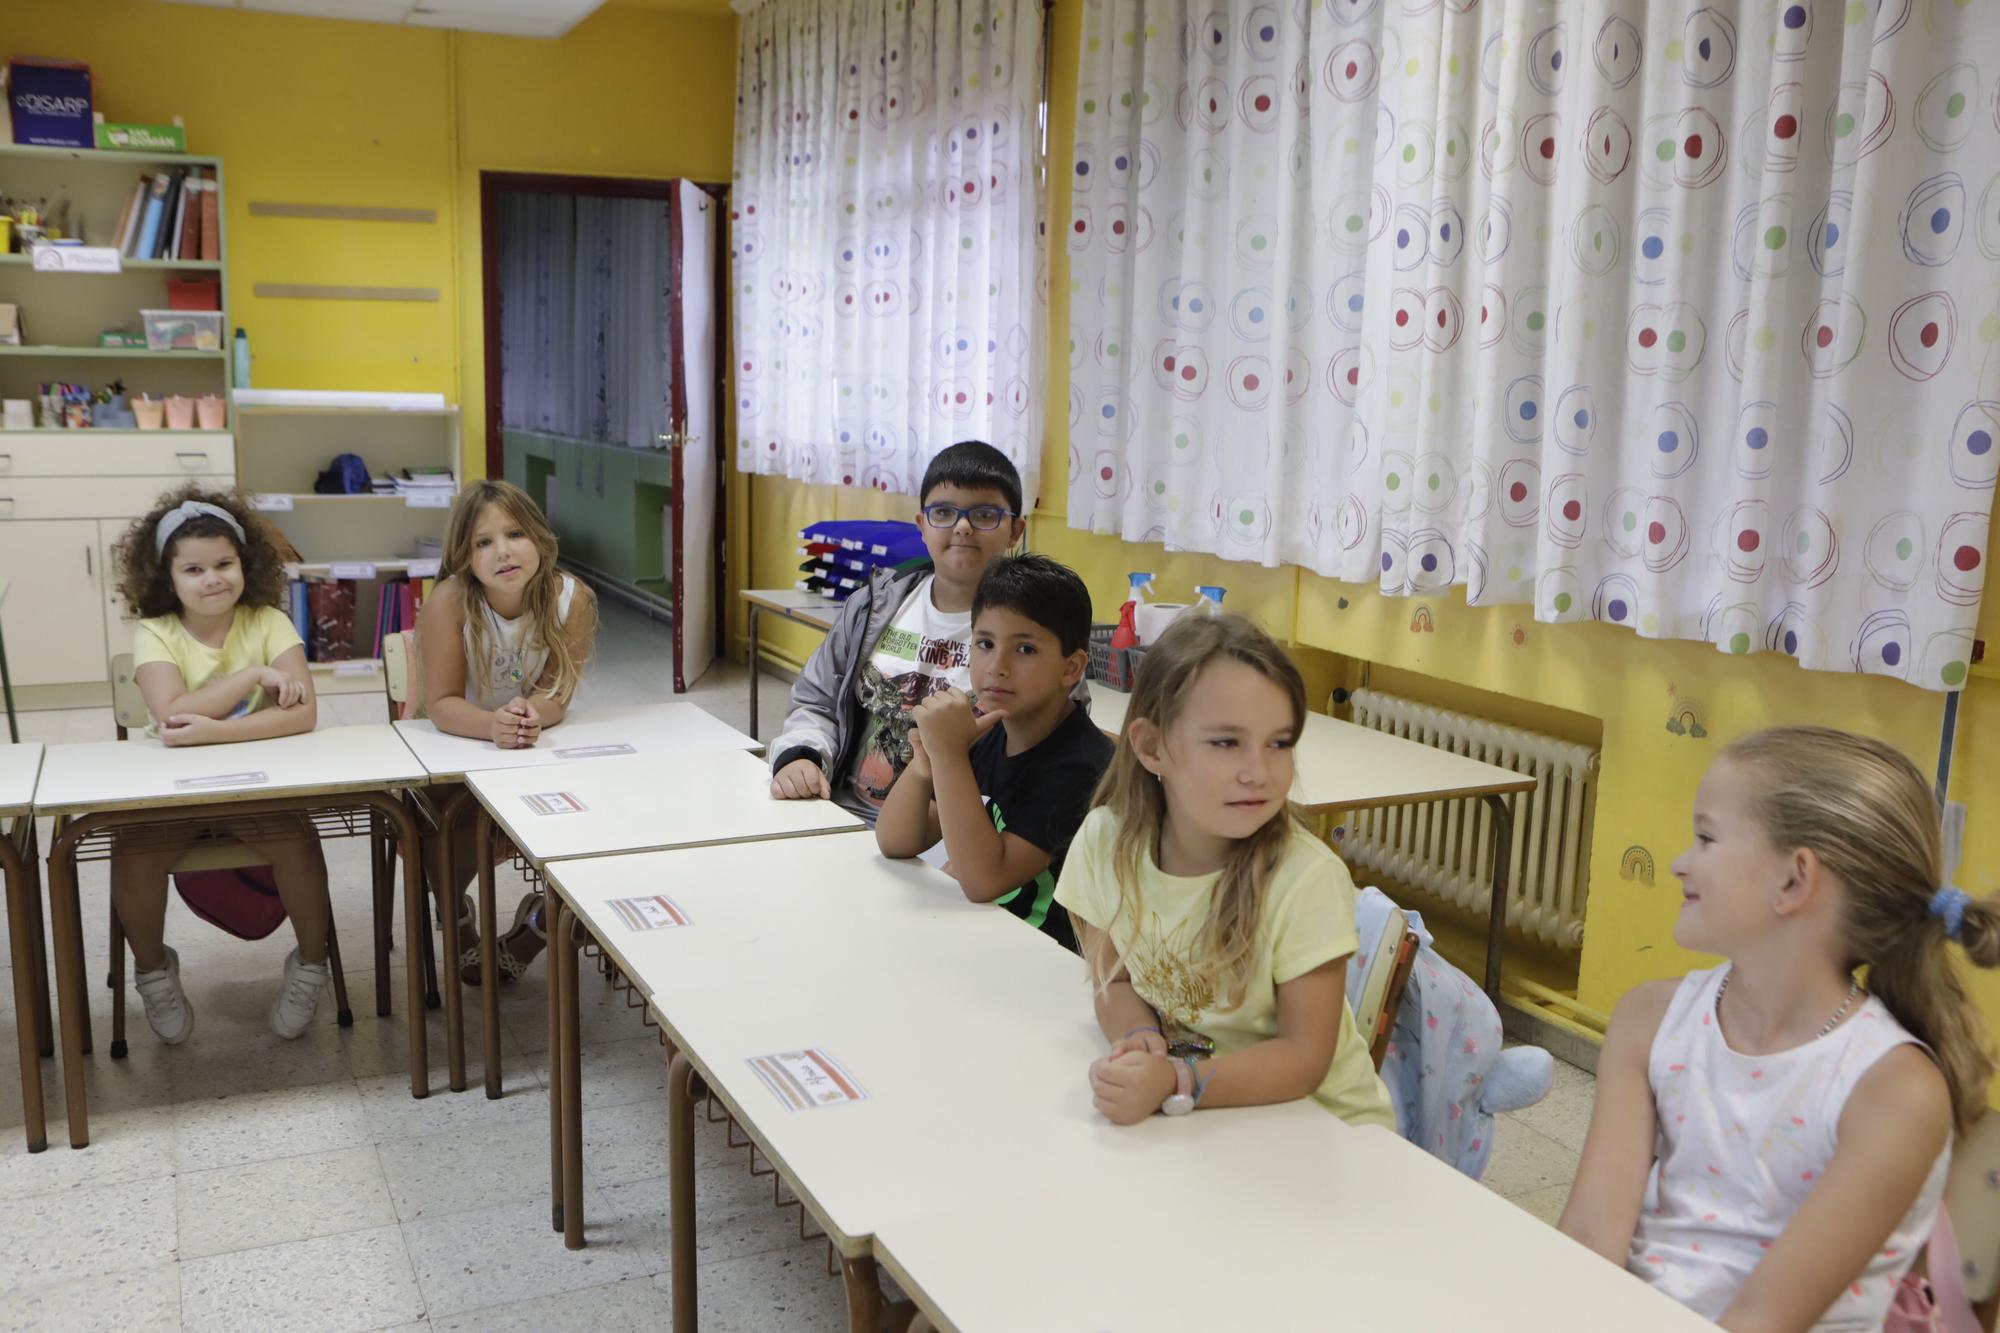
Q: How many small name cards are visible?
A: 5